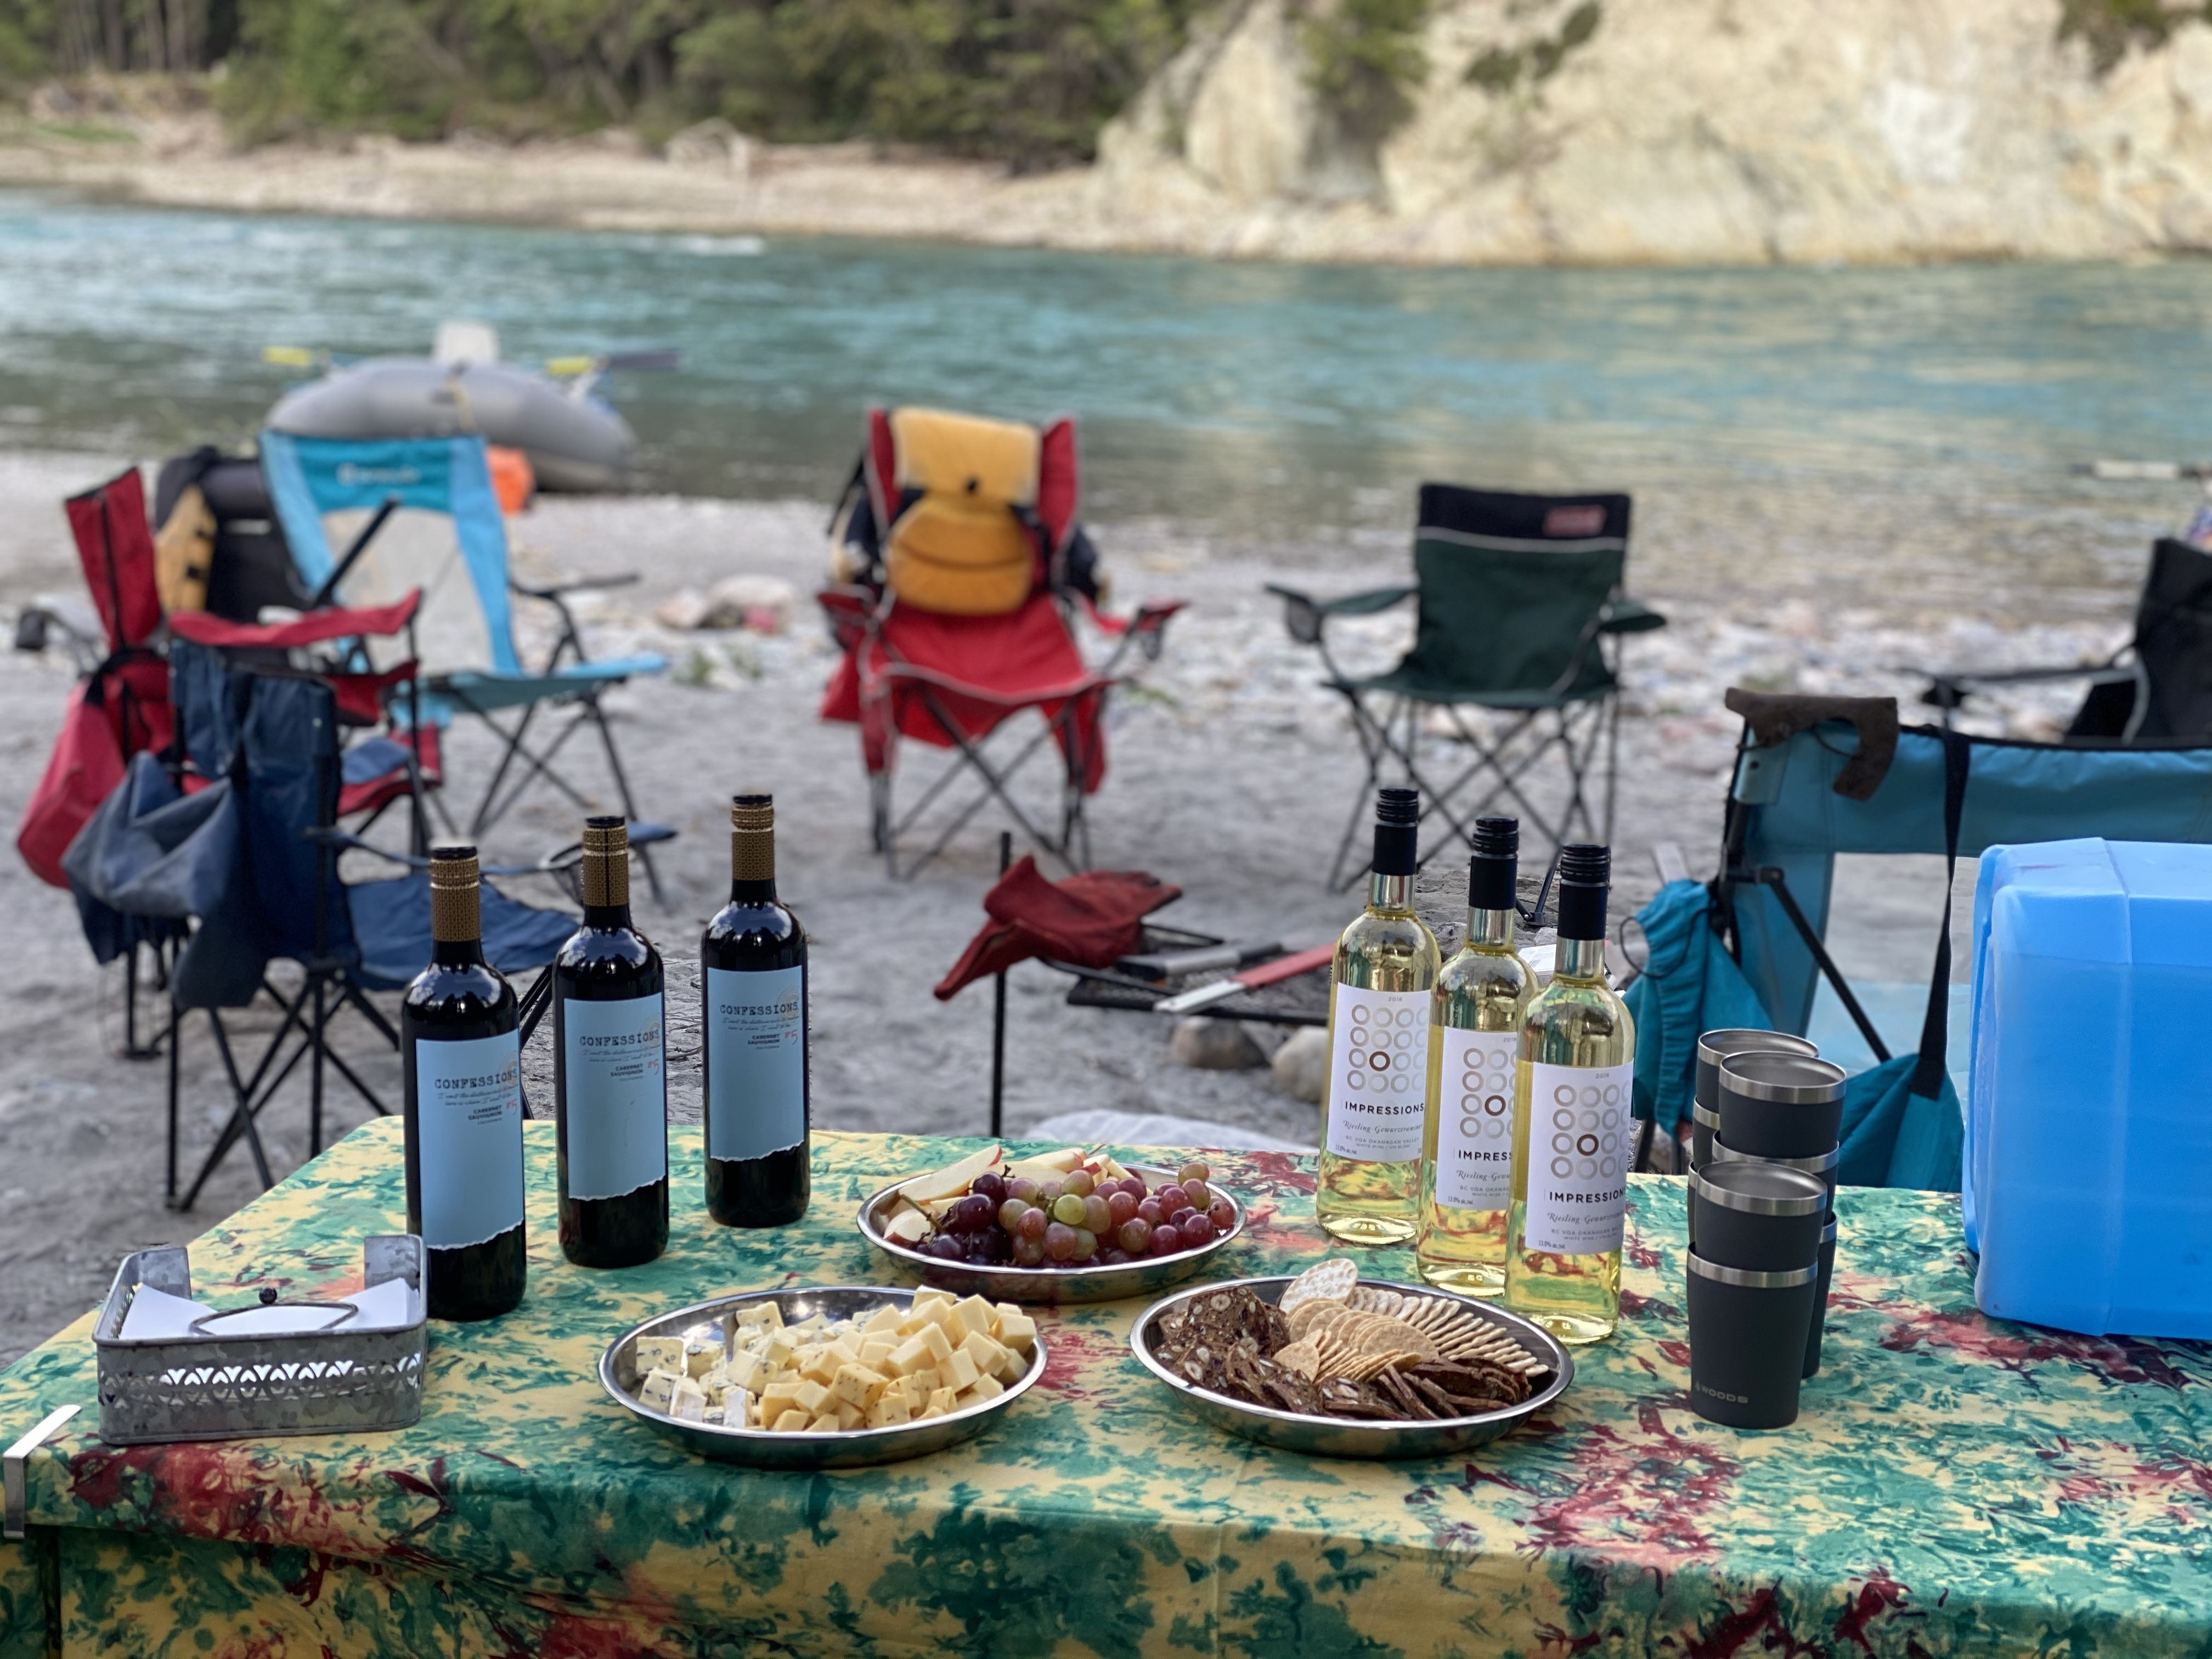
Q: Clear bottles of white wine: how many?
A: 3